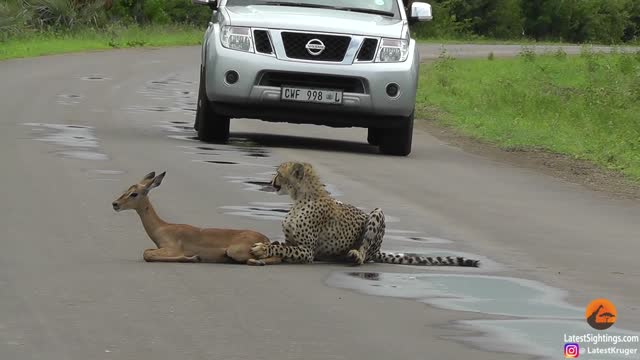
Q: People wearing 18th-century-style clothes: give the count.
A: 0